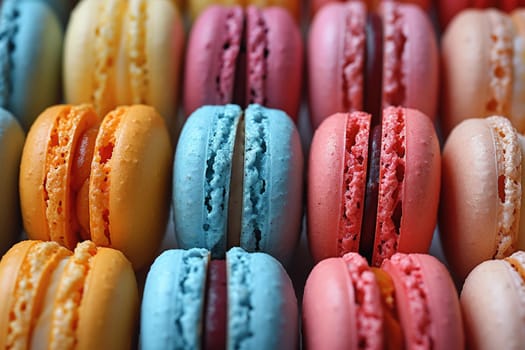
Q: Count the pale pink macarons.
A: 3